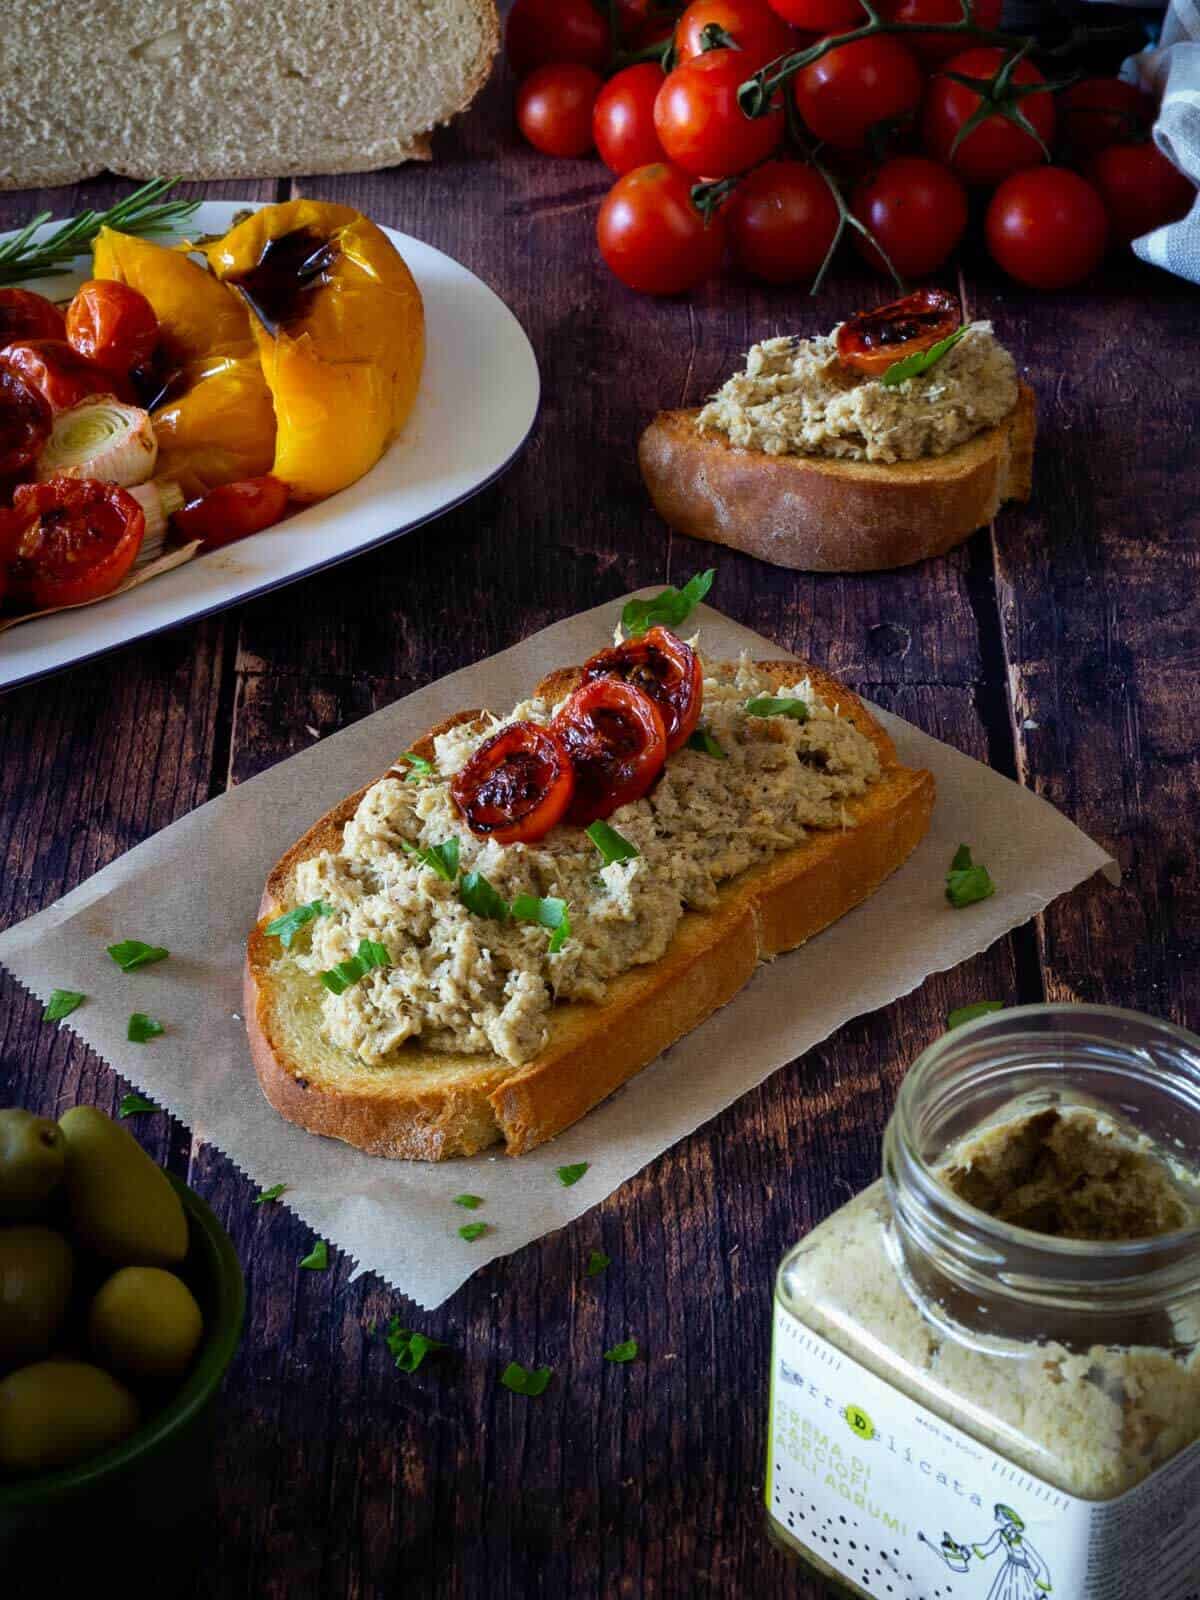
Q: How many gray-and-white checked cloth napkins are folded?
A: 1